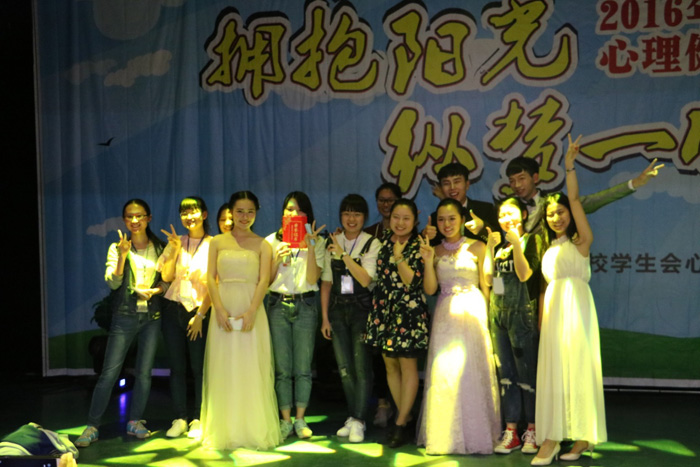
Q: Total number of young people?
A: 13